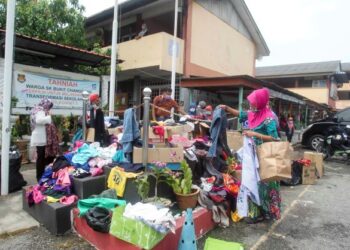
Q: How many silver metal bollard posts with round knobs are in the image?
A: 2